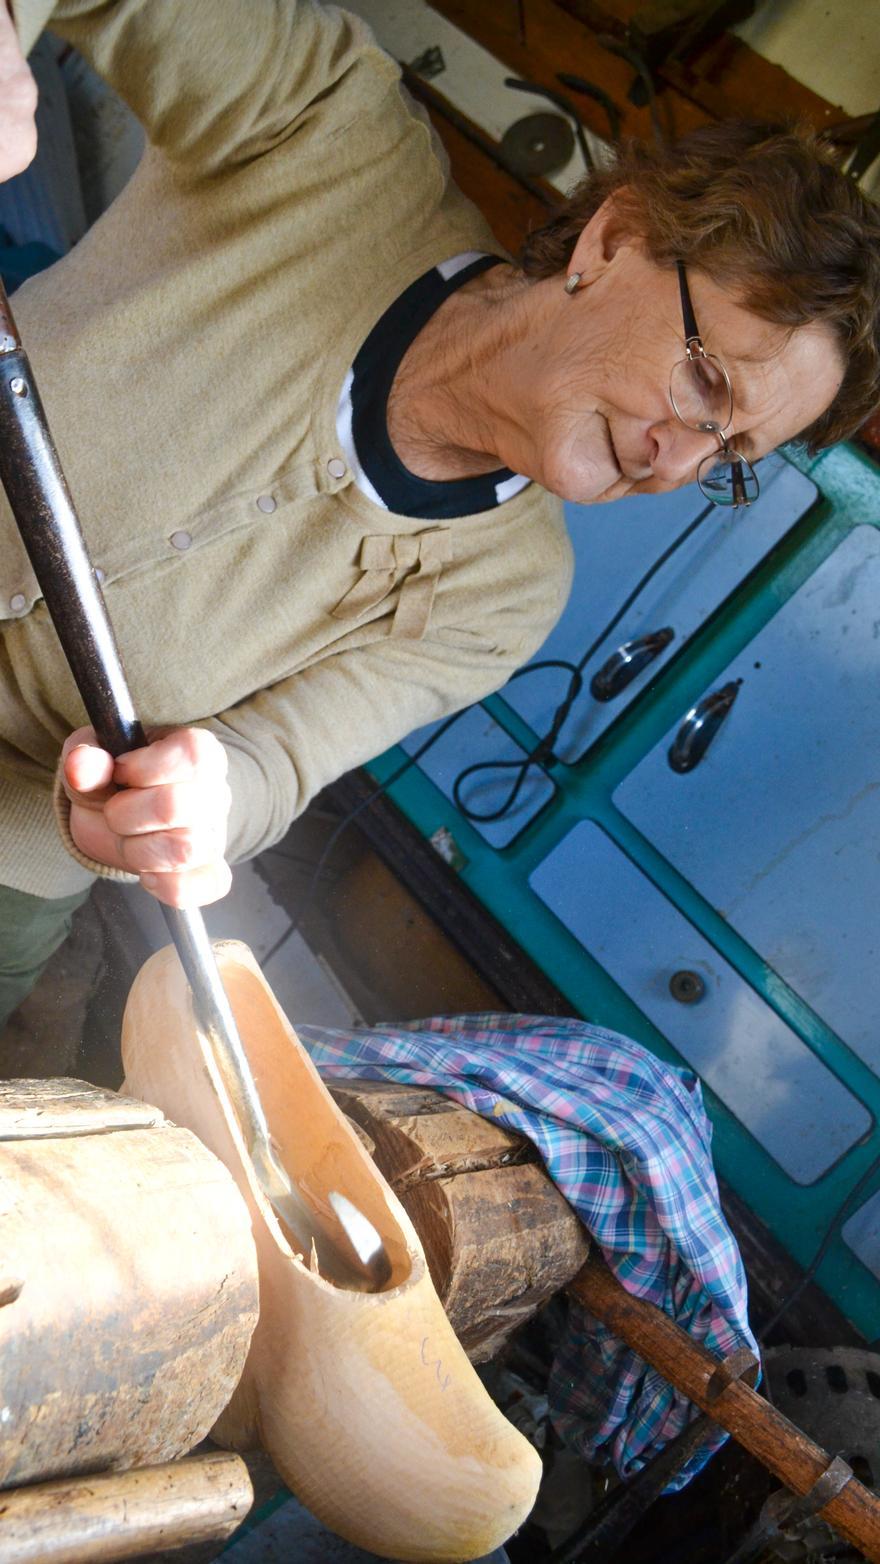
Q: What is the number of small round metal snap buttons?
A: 5